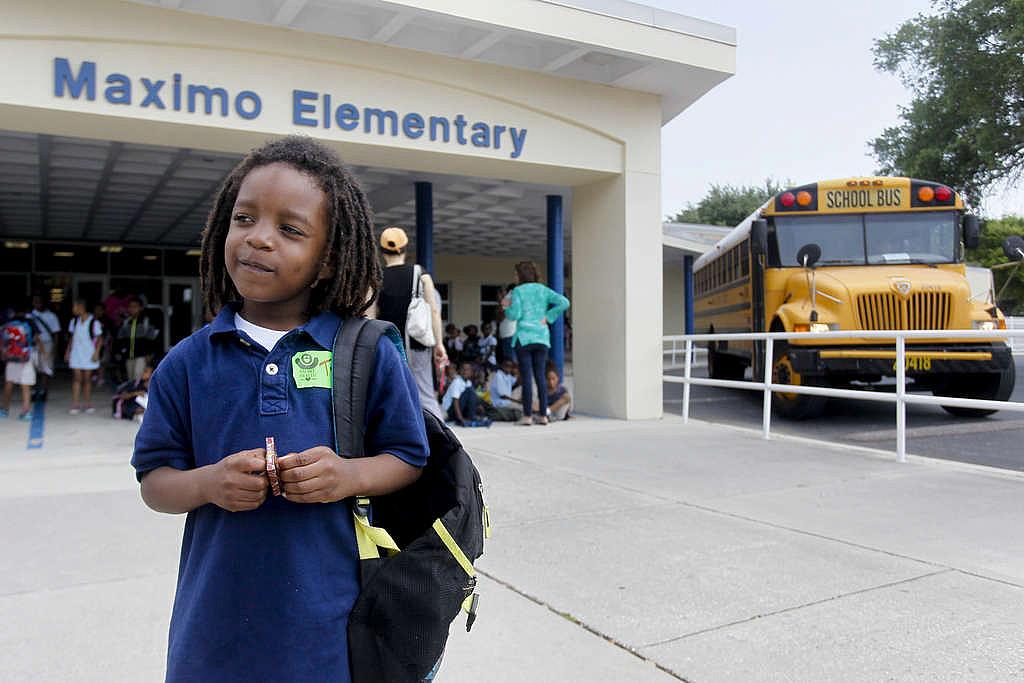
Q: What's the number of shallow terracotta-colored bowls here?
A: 0